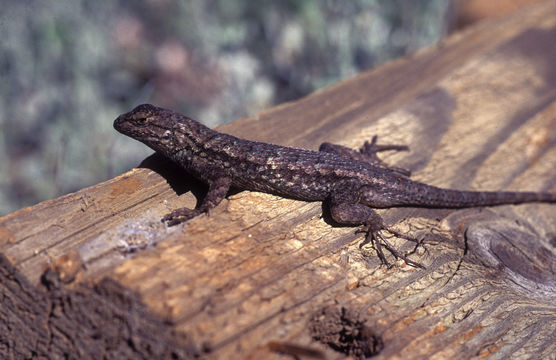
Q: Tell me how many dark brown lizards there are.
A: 1